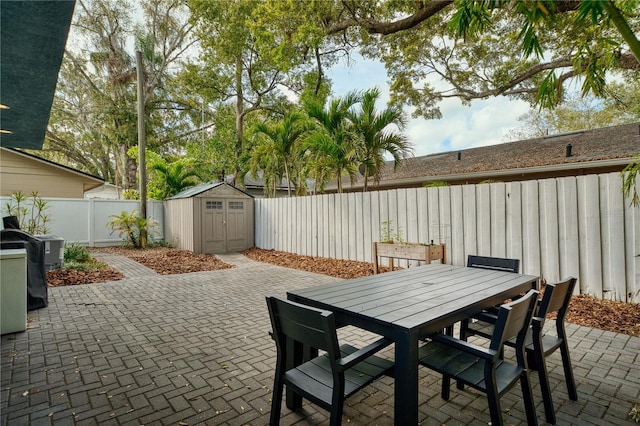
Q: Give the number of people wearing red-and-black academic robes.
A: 0